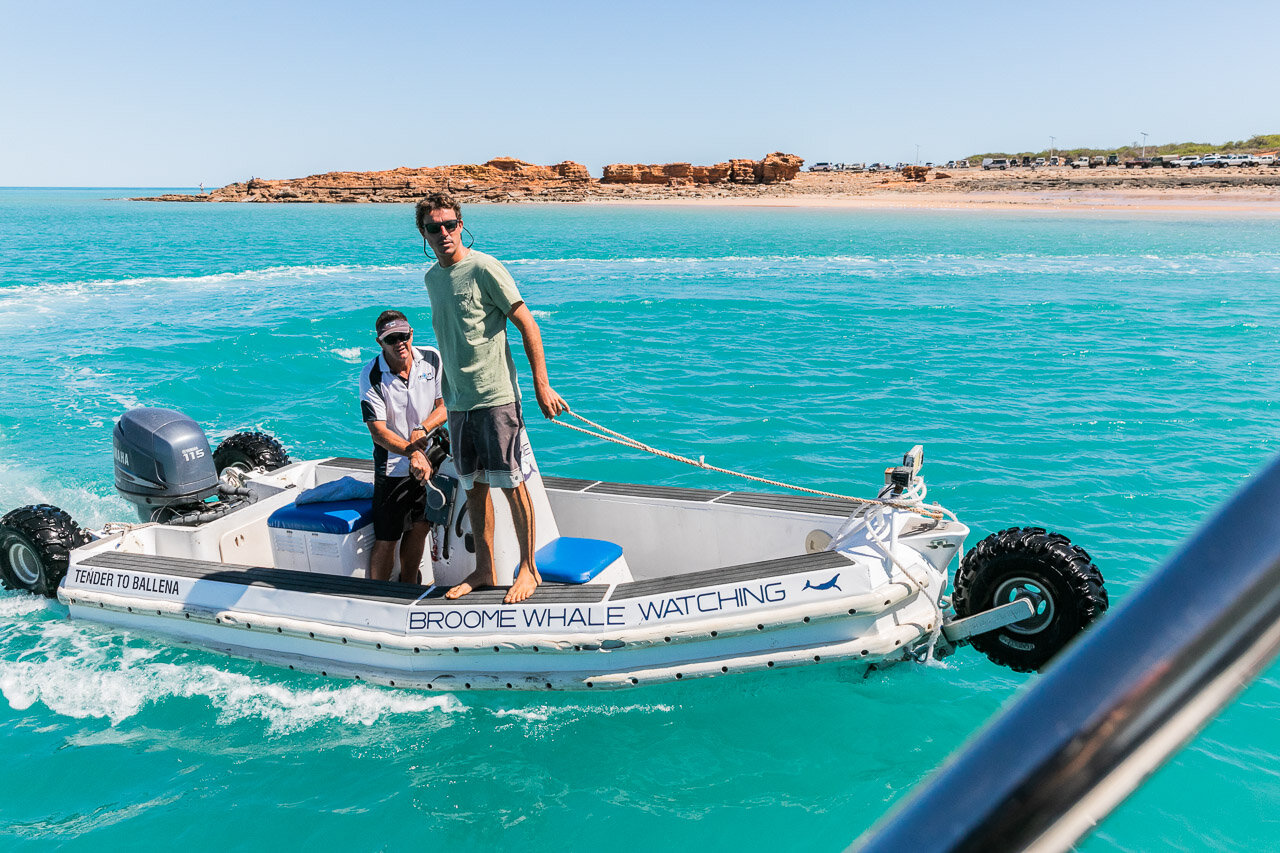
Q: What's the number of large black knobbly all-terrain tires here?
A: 3